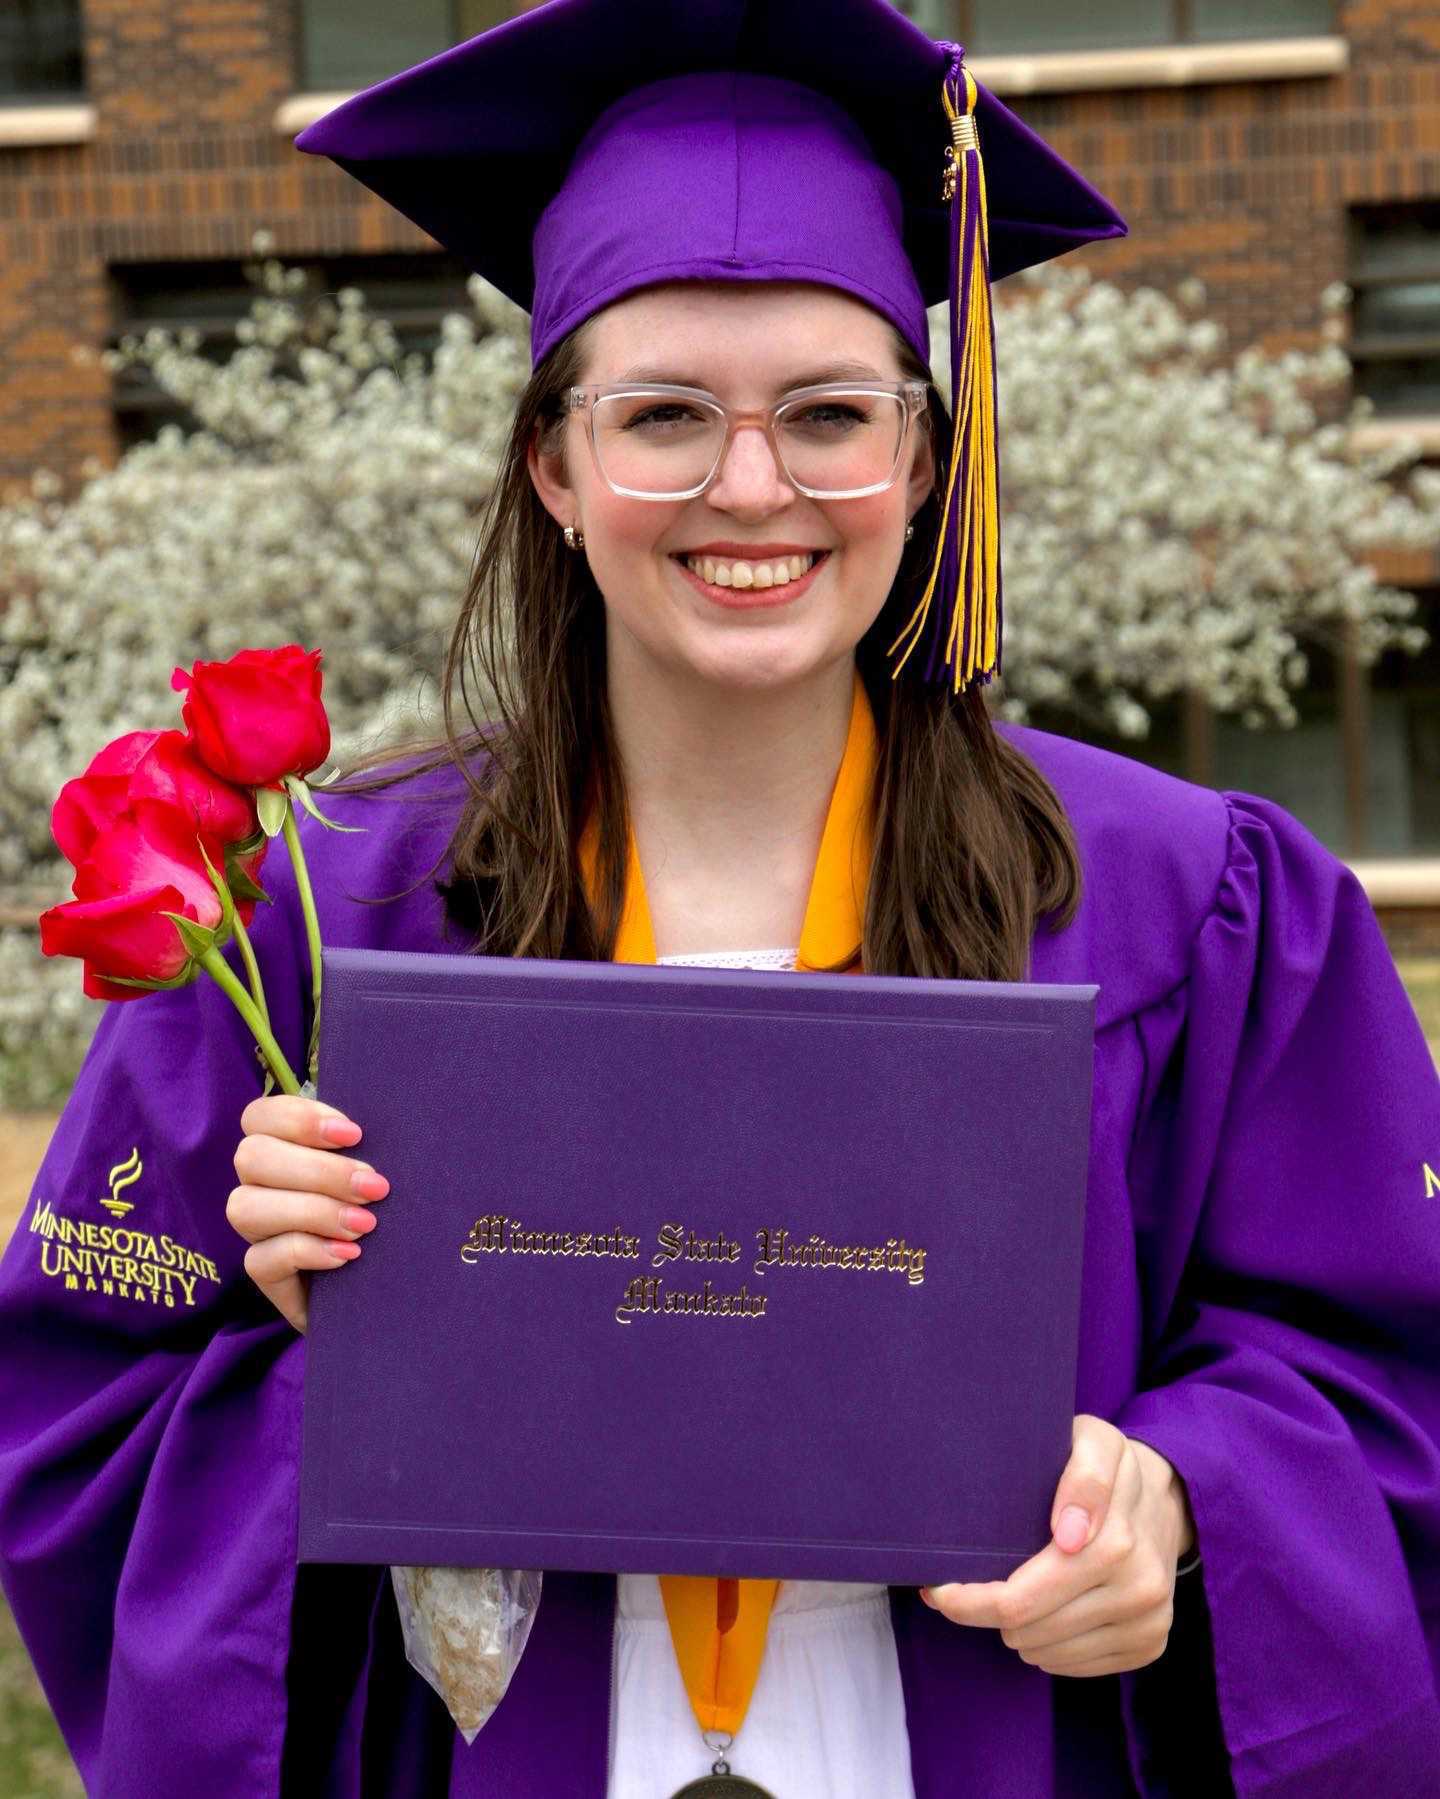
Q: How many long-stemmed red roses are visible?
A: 3